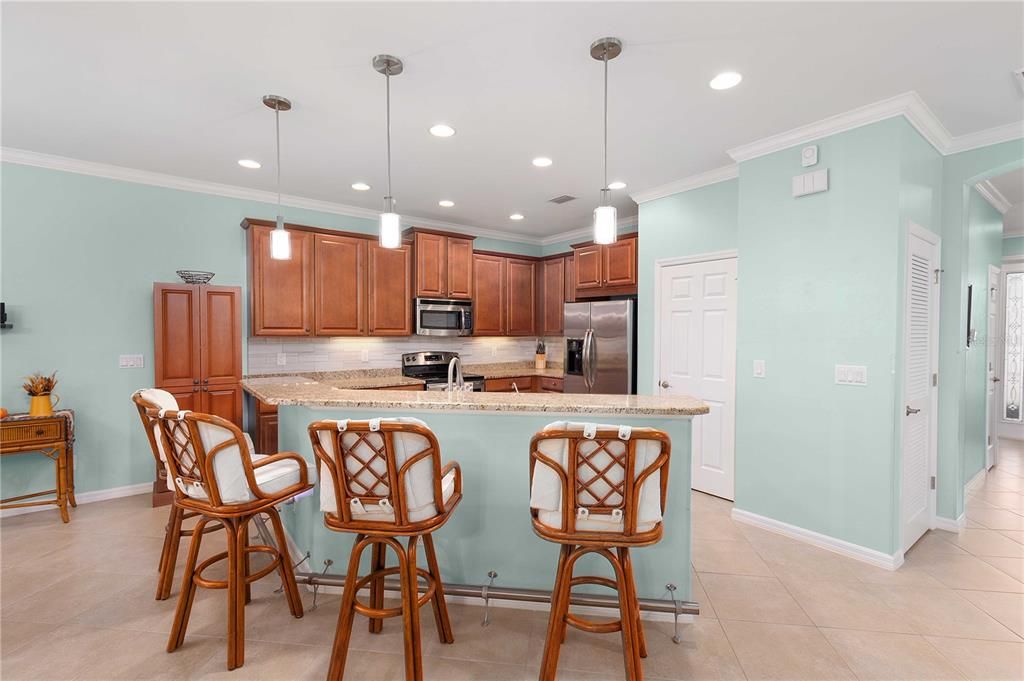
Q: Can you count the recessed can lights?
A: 8